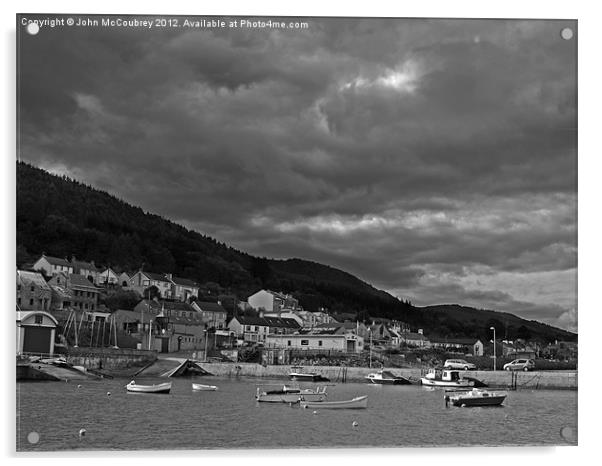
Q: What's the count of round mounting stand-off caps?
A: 4